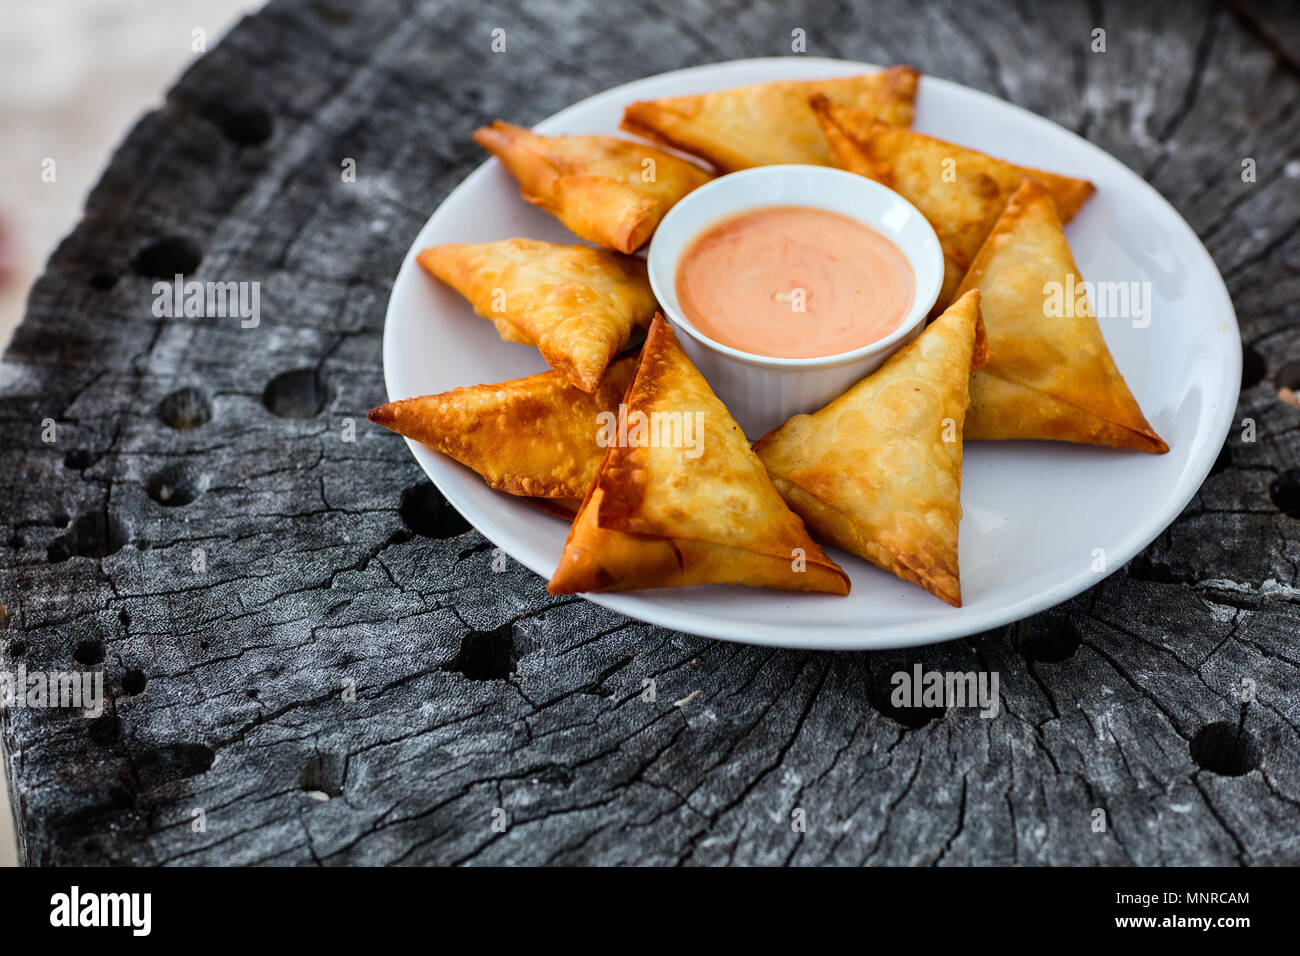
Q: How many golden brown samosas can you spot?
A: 8